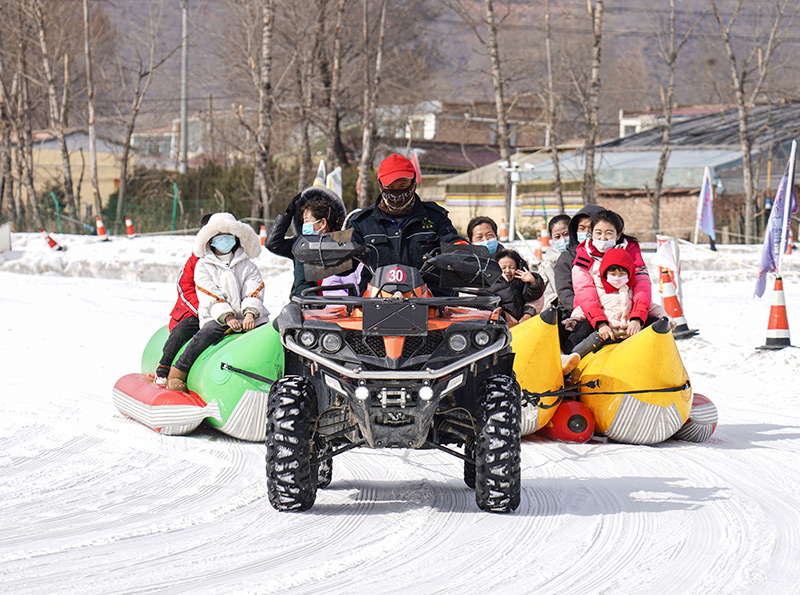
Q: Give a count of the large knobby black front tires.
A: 2